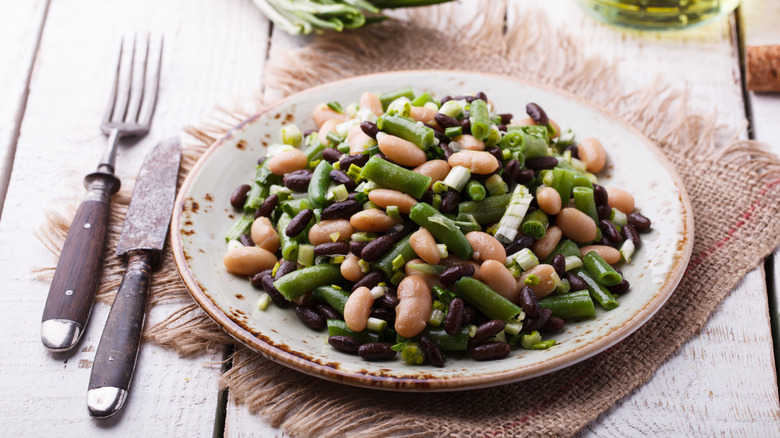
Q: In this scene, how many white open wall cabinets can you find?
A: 0